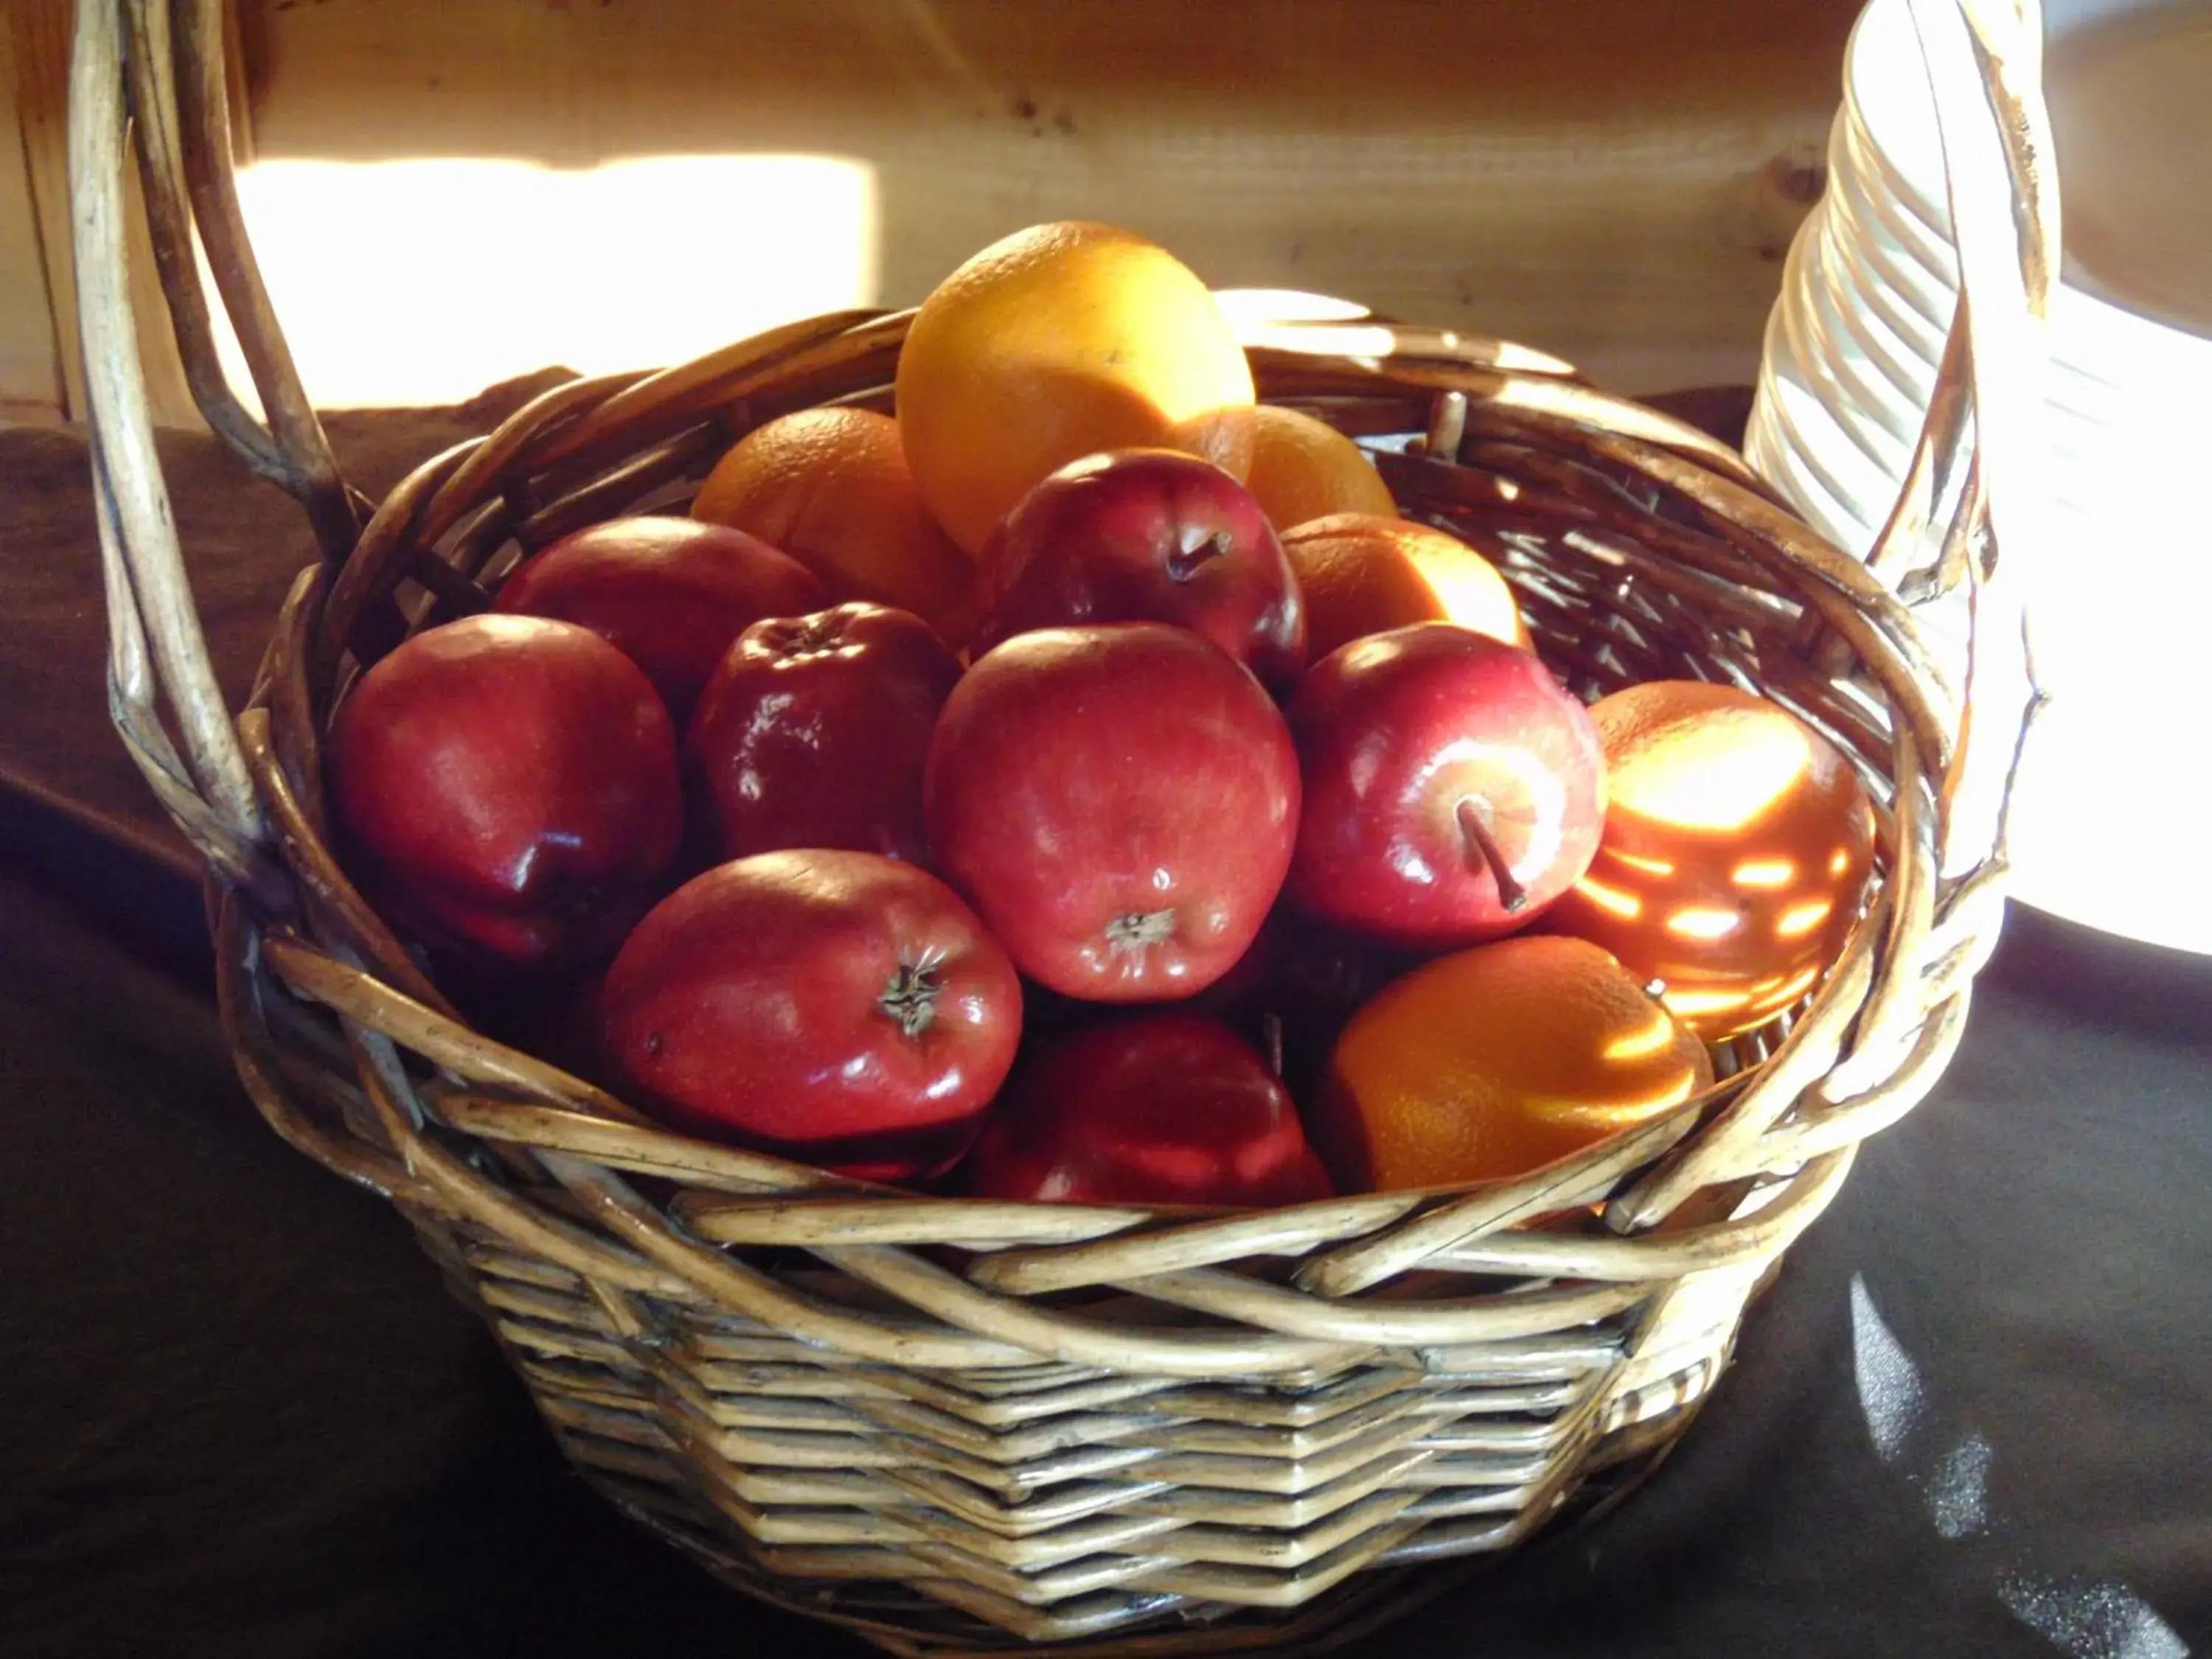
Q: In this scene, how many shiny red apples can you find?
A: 8